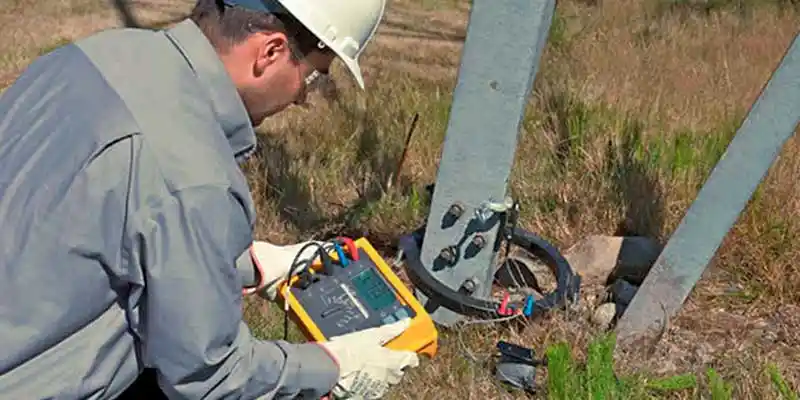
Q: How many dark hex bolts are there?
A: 4